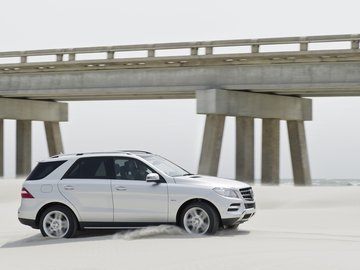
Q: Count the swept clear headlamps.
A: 1